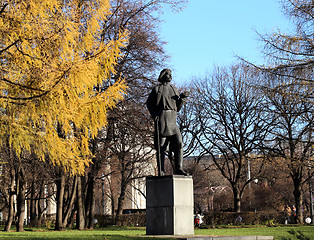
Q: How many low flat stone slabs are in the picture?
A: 1